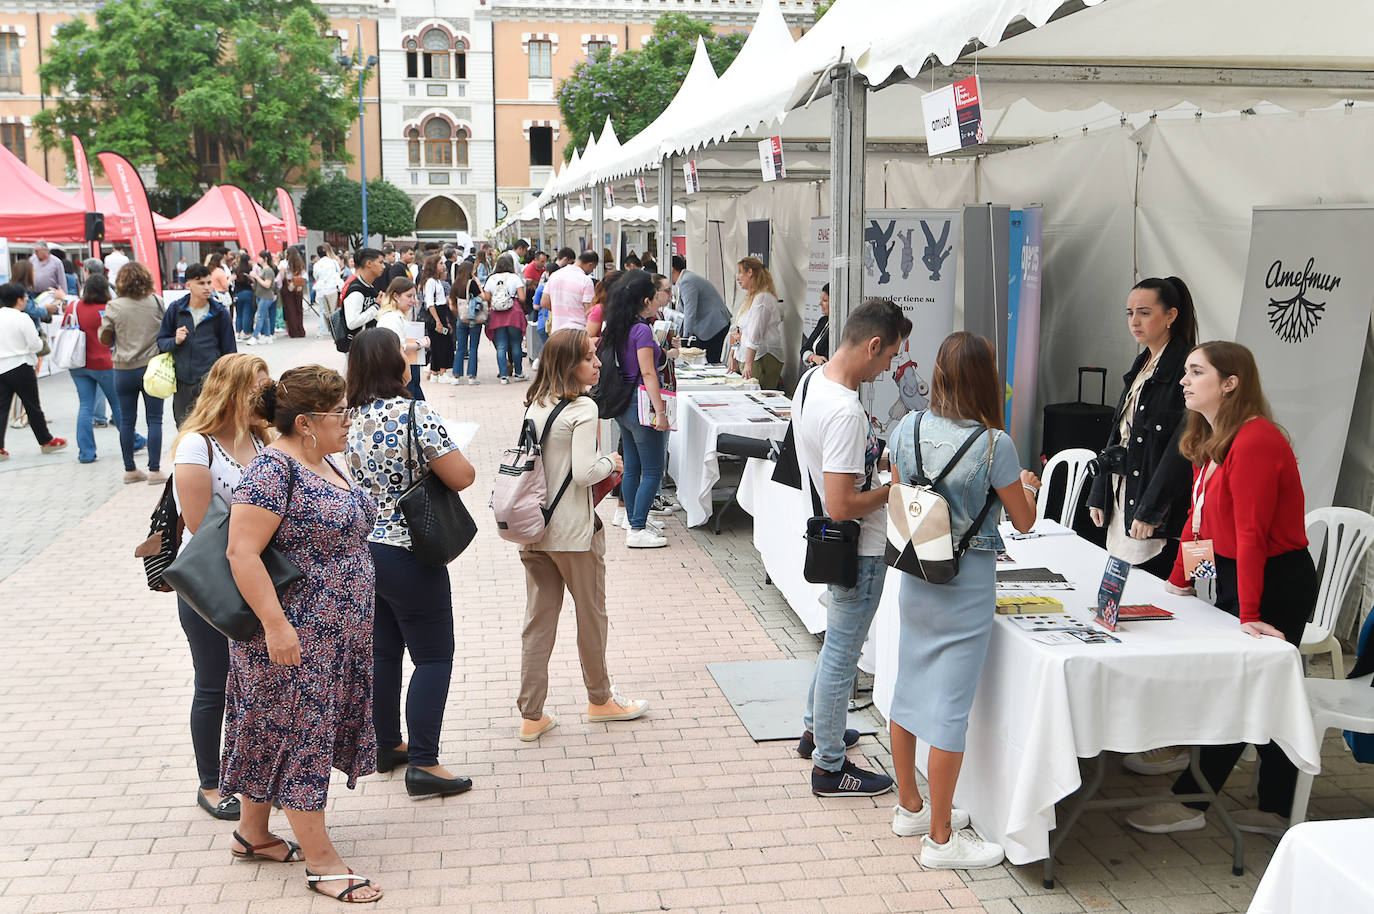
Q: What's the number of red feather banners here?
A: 4